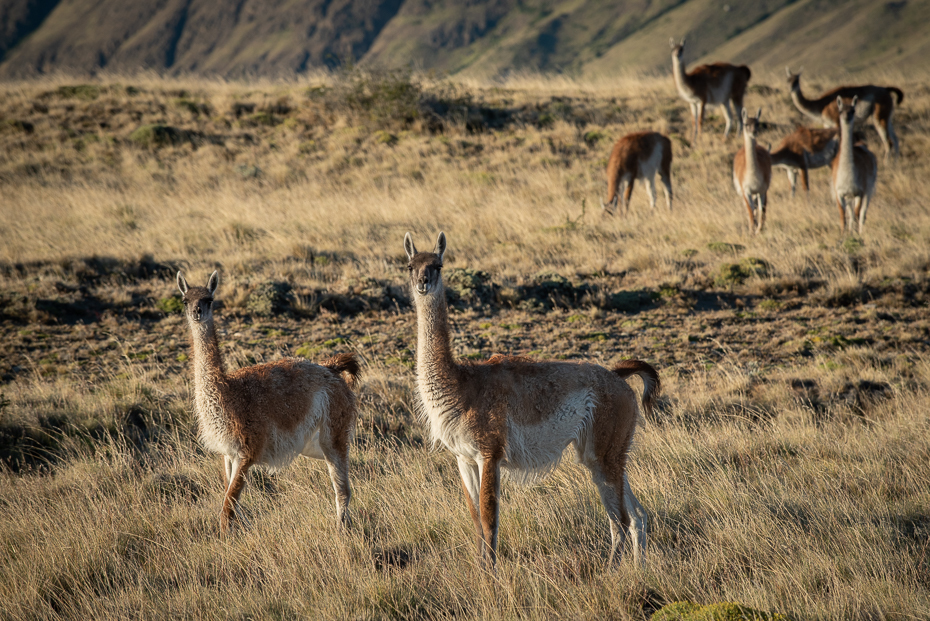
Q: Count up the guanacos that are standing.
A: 8